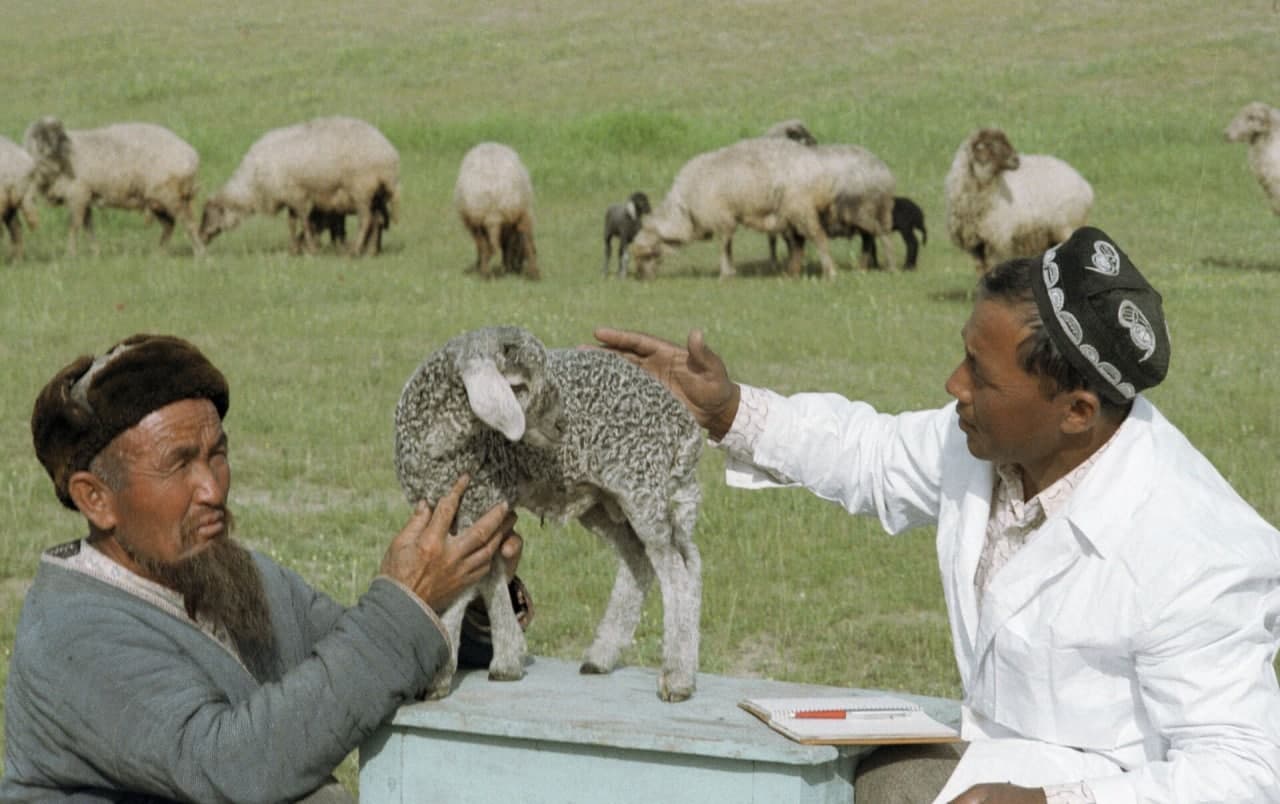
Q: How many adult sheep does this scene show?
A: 8